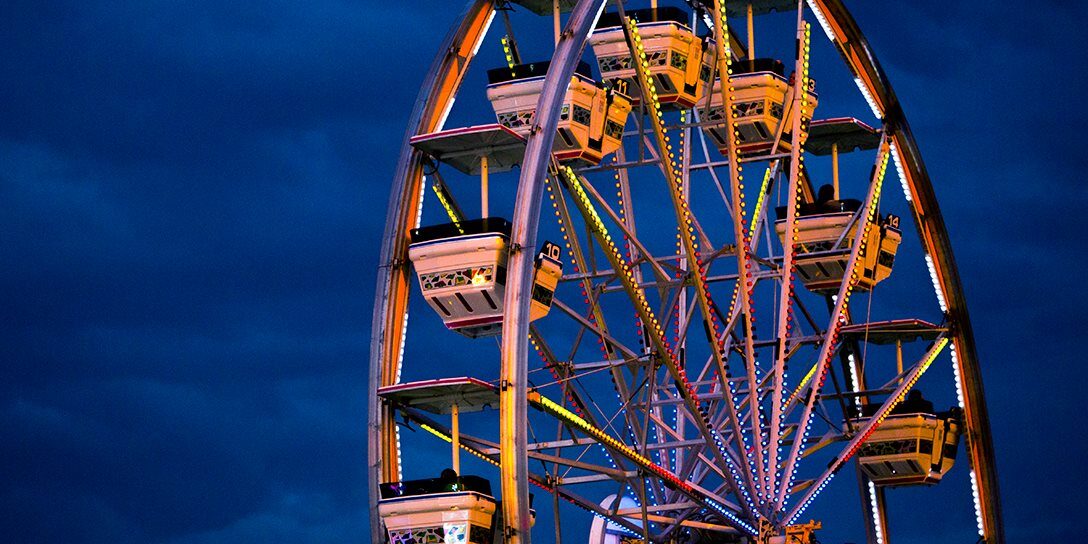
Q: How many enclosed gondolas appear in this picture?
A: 7